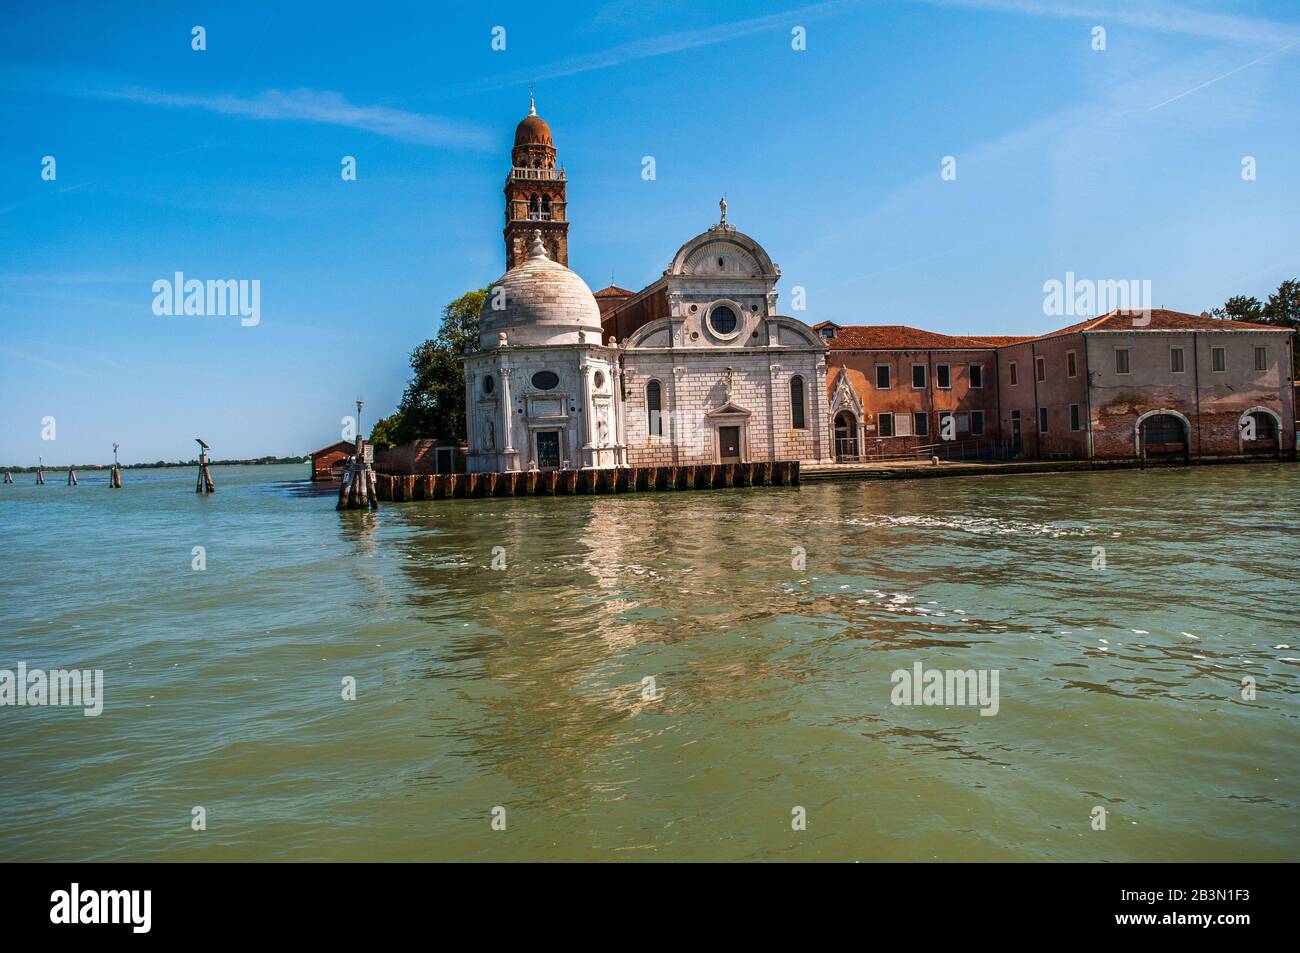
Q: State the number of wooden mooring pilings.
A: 6